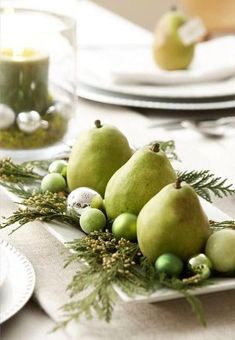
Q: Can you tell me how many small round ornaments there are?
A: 11